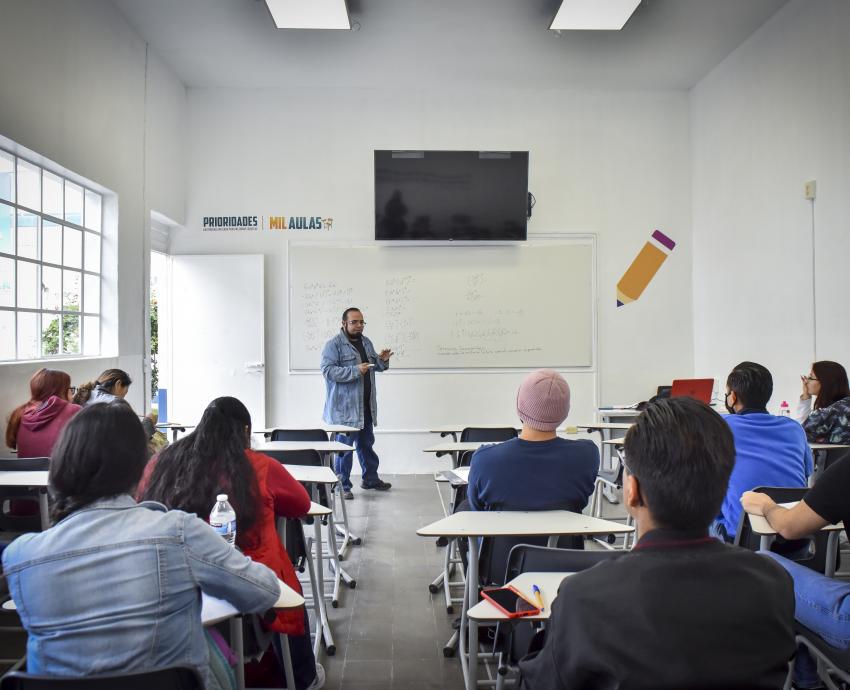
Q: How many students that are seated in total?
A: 9